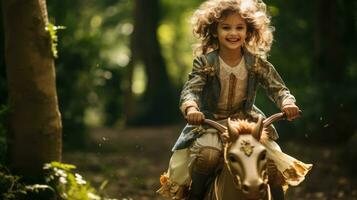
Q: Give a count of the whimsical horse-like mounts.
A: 1